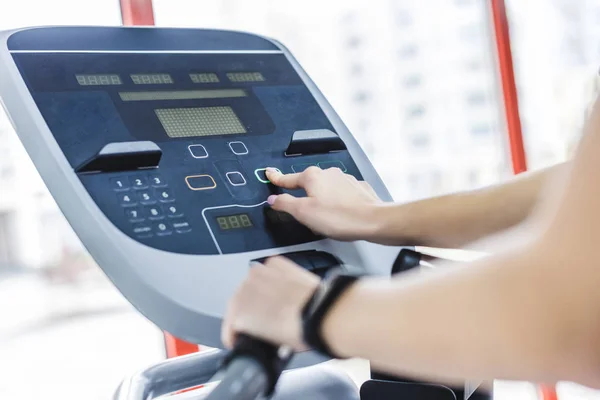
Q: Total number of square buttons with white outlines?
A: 3